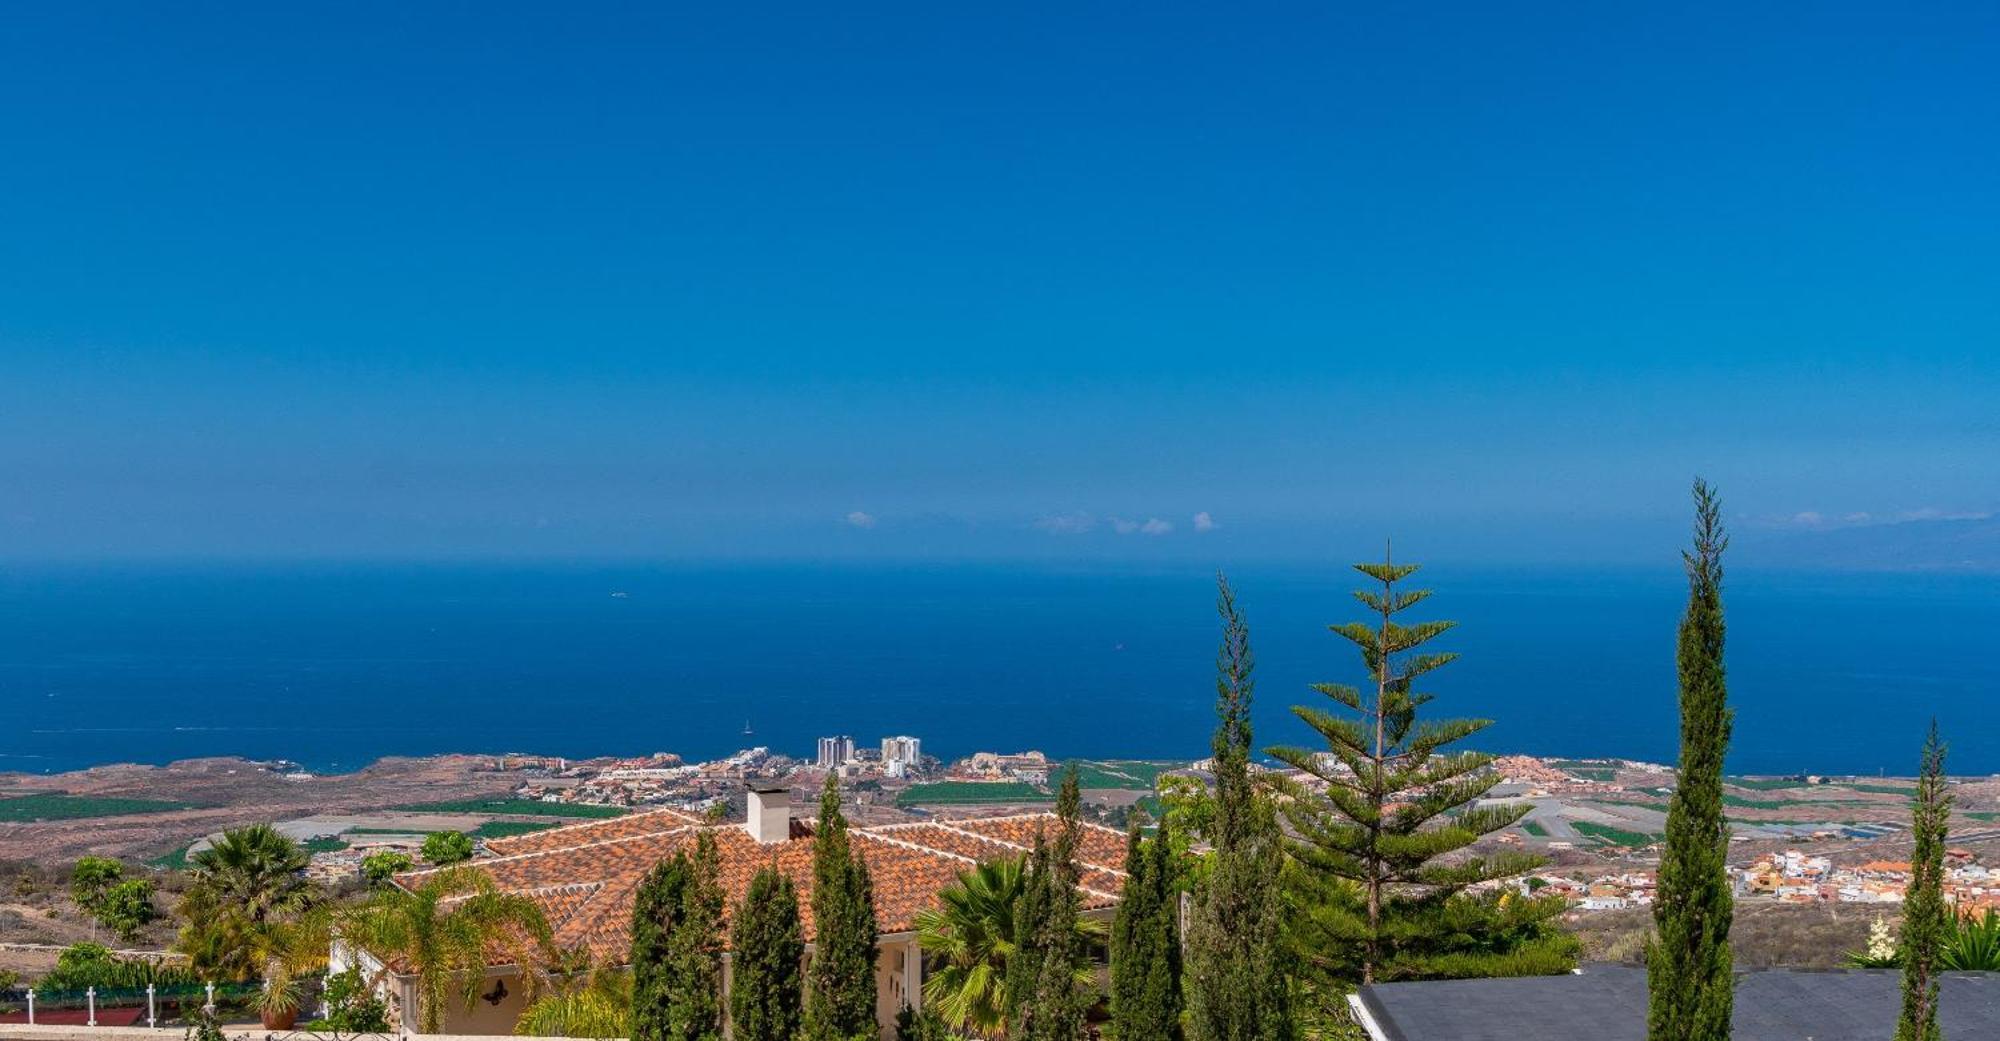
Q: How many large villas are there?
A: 1